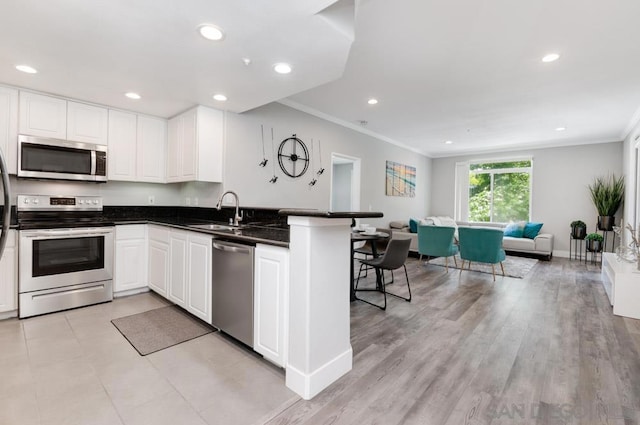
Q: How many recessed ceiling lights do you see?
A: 9